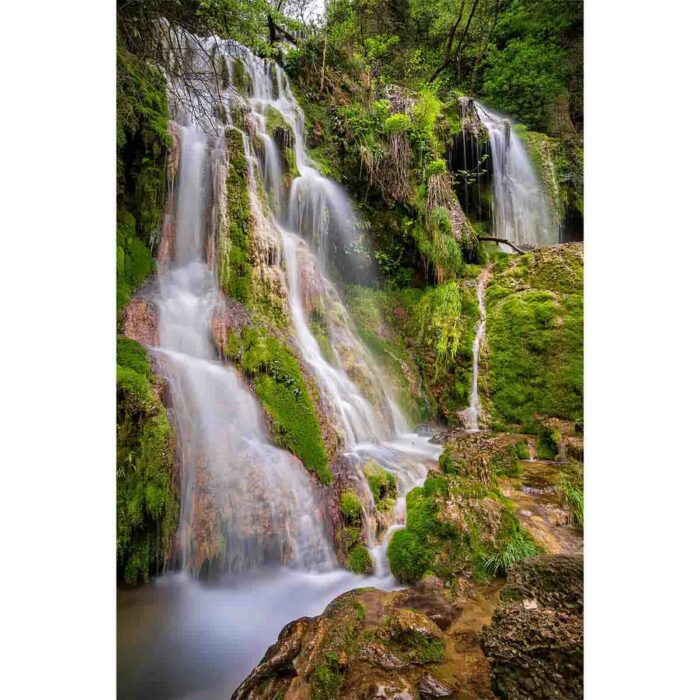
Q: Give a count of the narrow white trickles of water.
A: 1